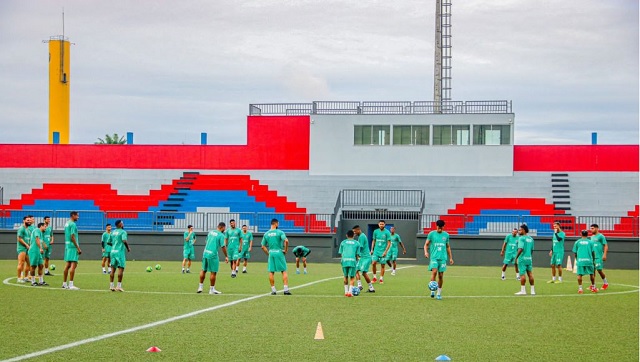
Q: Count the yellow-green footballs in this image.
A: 3